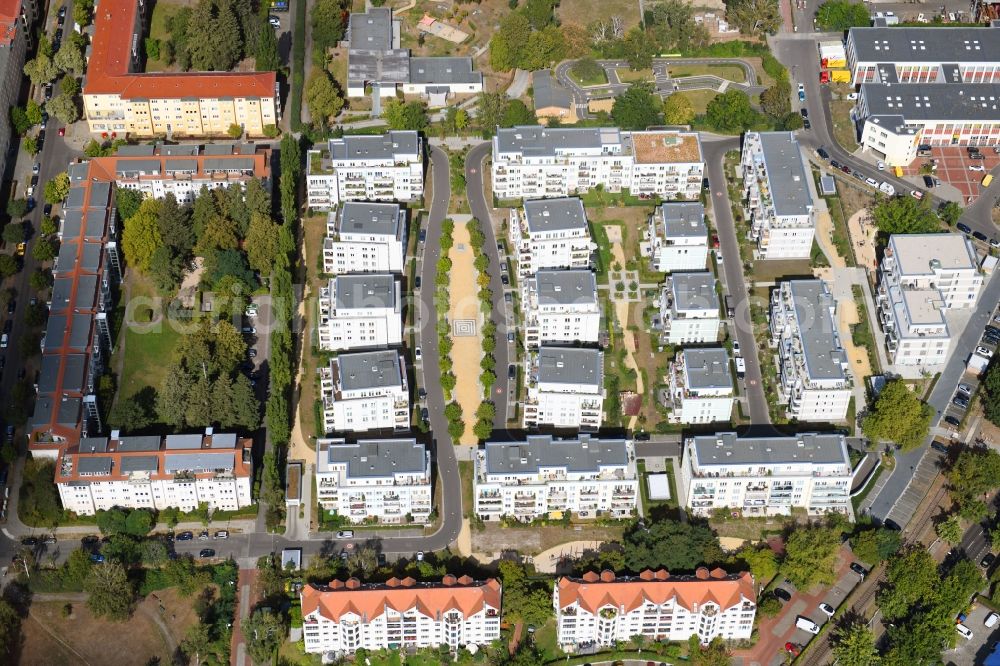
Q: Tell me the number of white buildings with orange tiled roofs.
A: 2